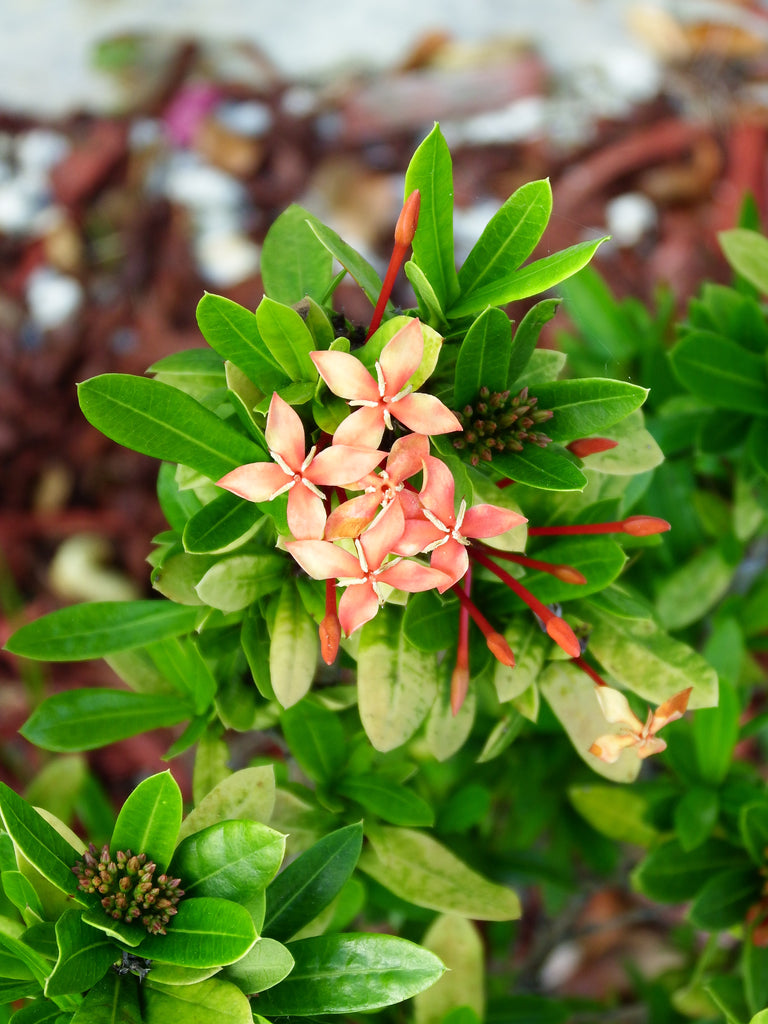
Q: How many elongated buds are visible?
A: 8